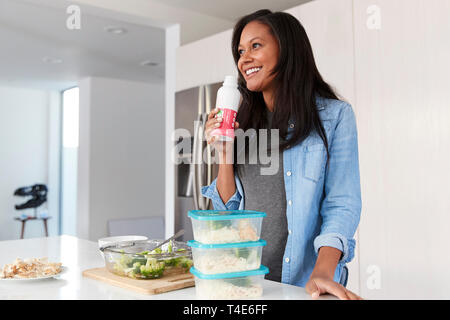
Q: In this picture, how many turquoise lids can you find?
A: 3